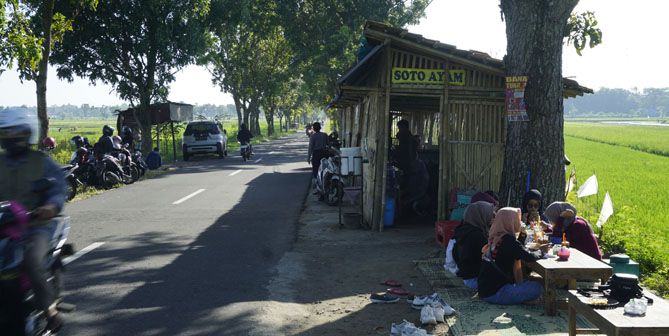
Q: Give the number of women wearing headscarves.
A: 5